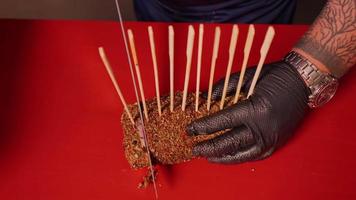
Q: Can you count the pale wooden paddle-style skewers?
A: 10